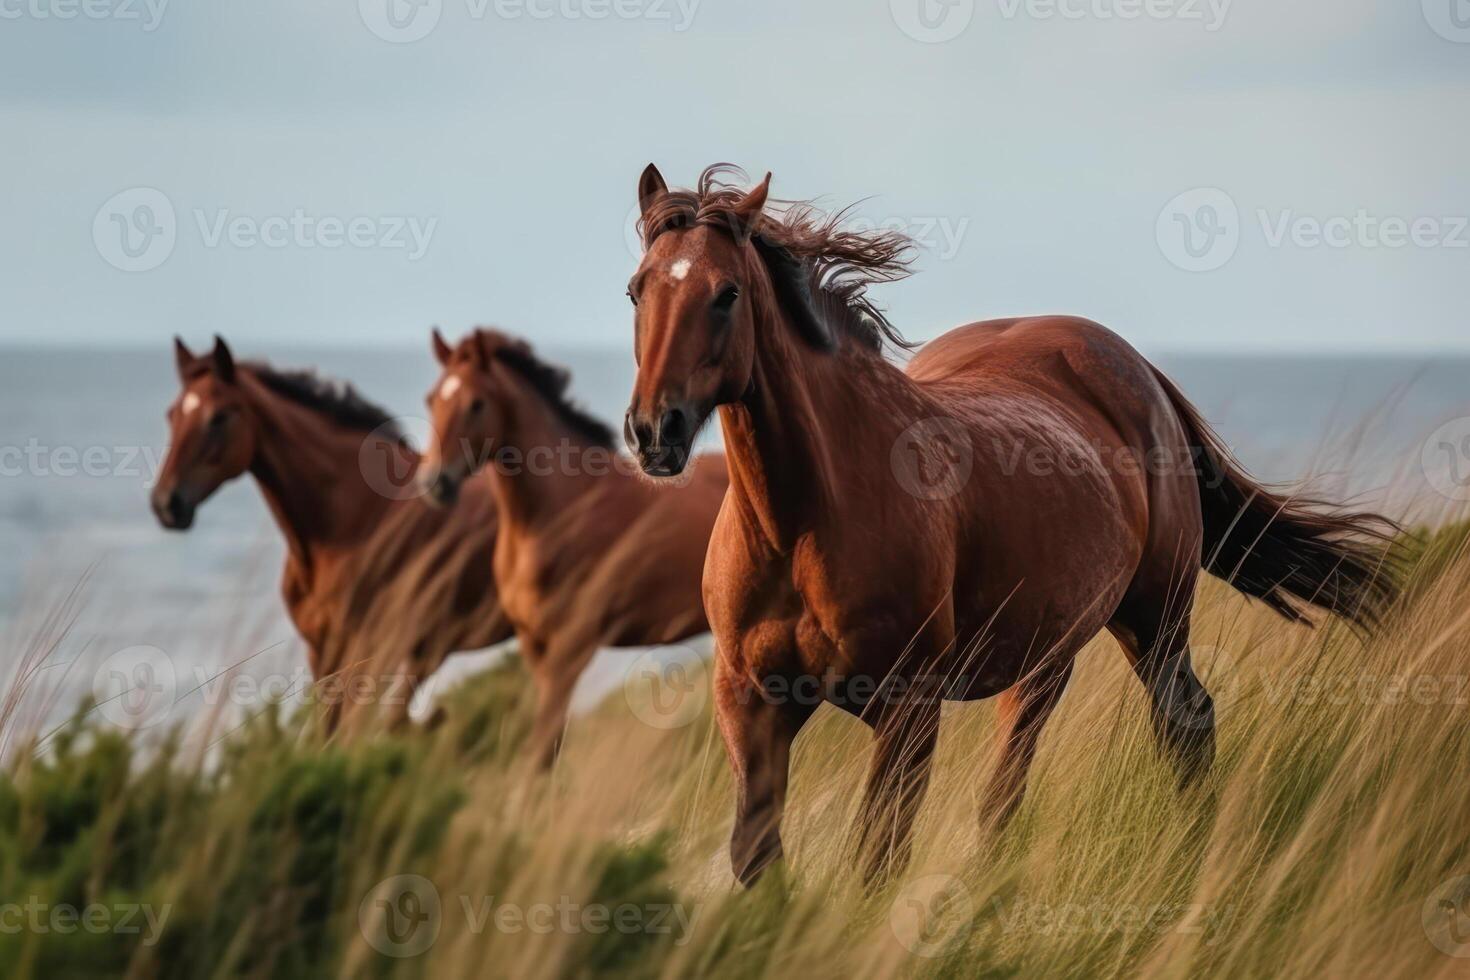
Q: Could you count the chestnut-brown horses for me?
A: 3